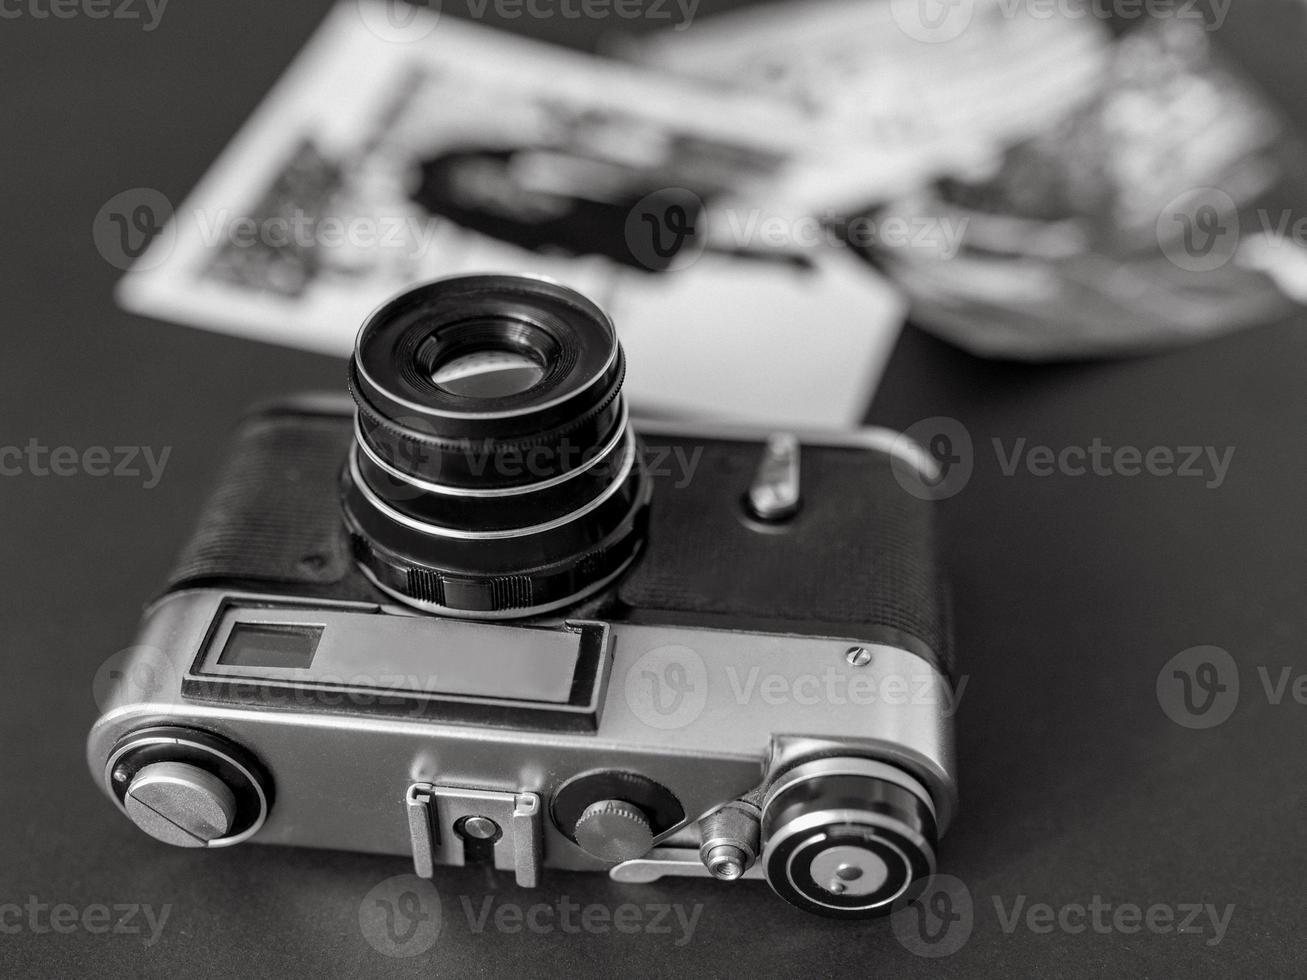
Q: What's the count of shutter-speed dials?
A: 1